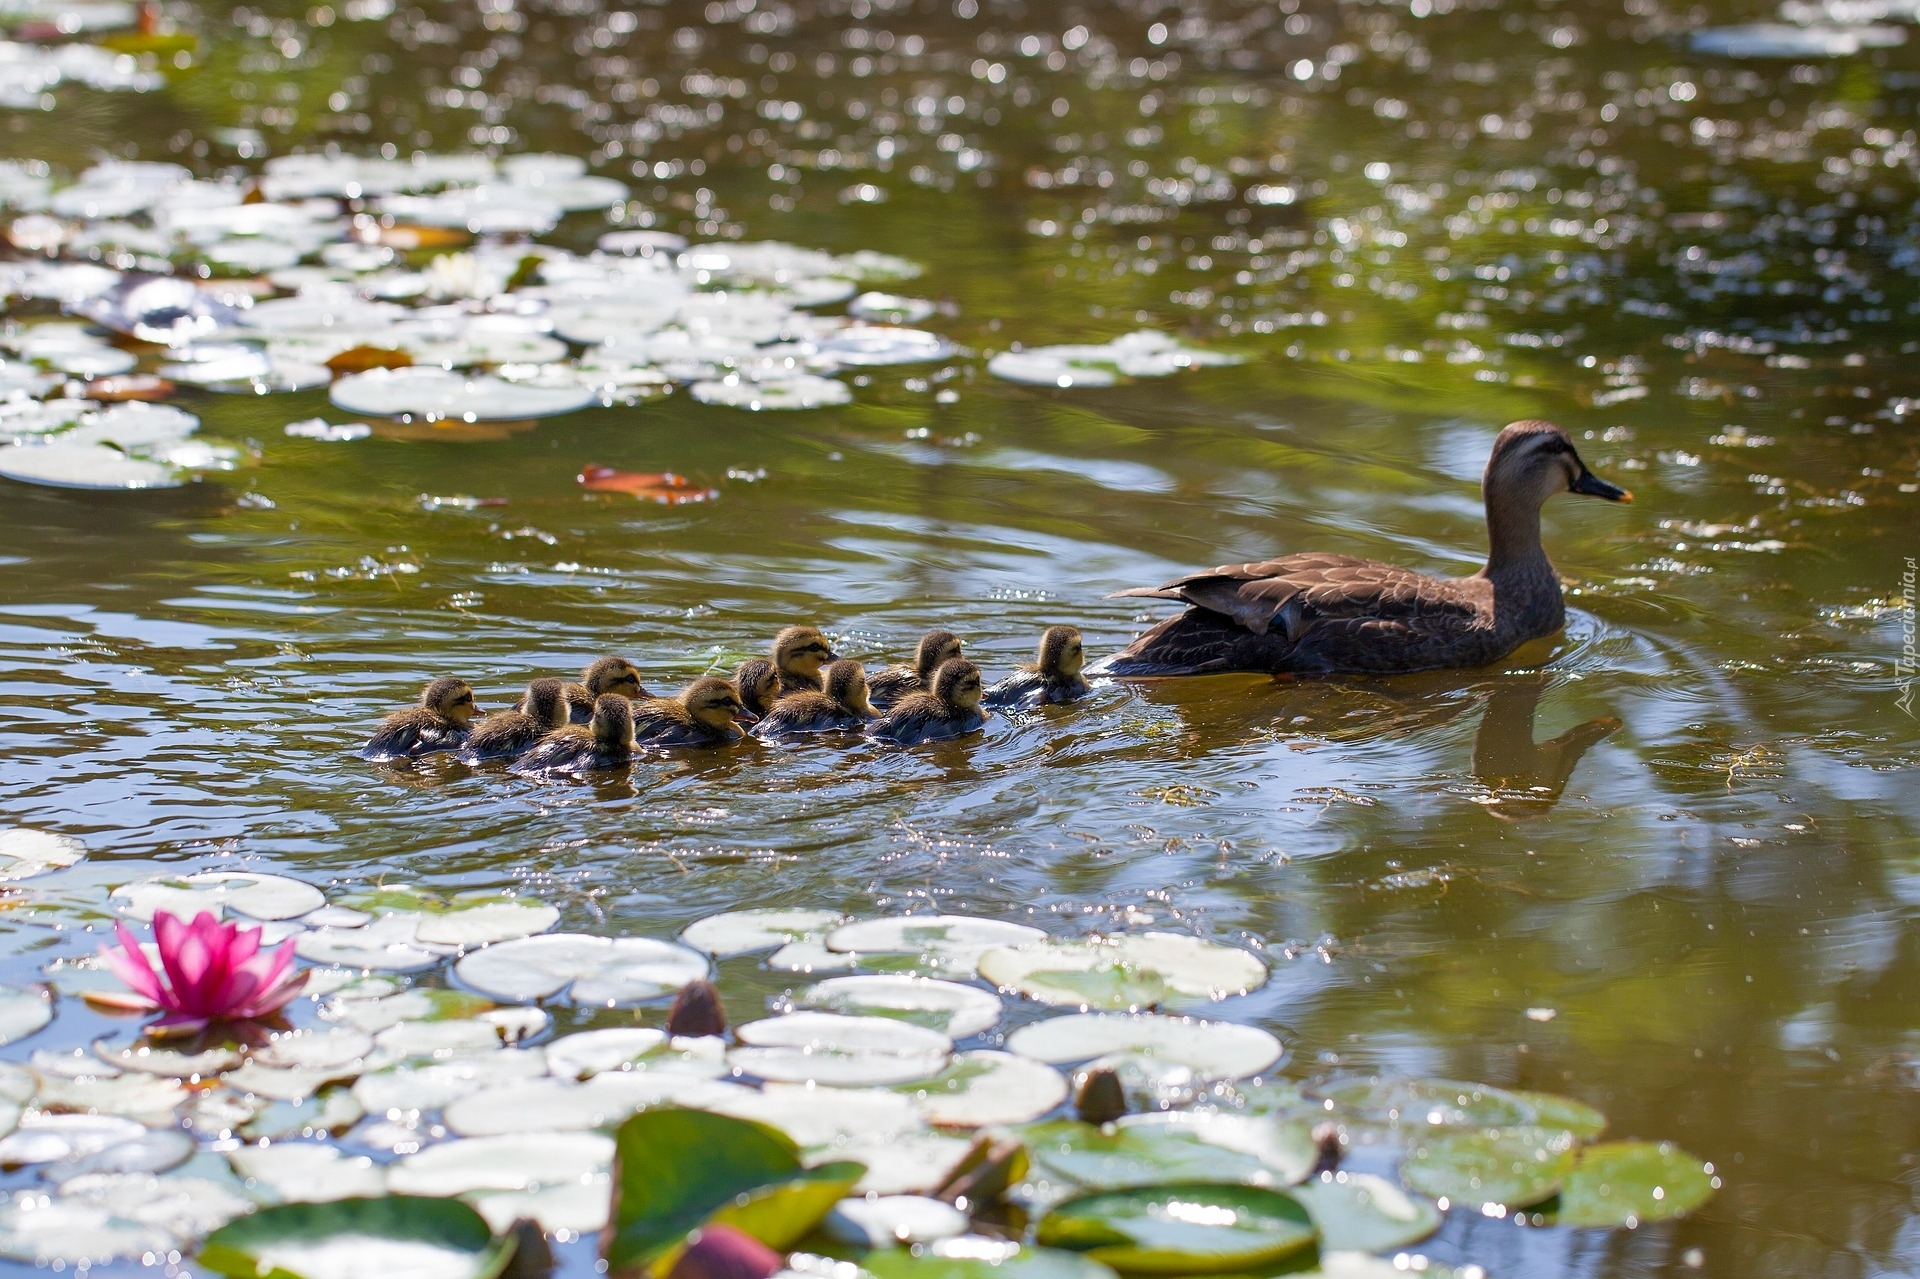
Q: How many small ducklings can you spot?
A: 11